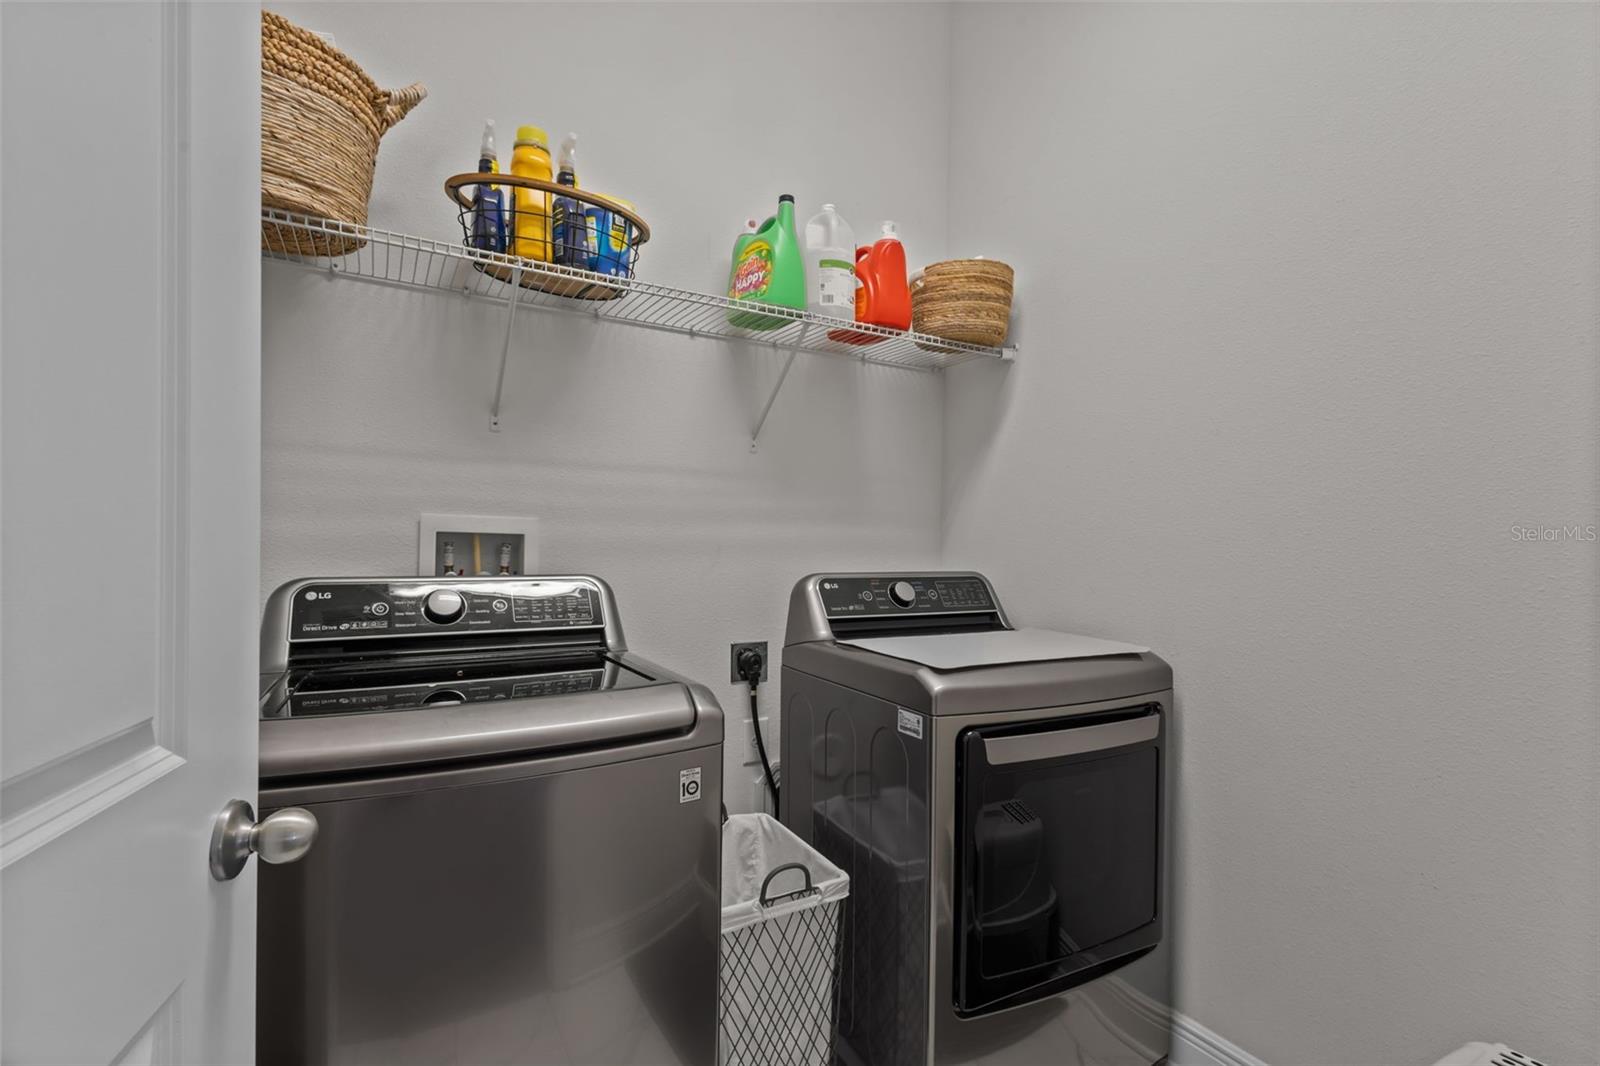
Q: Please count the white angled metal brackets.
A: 2